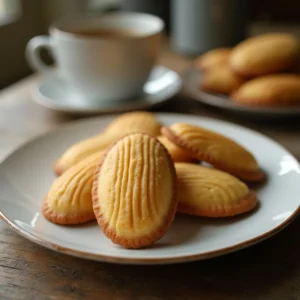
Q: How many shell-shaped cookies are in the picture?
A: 11